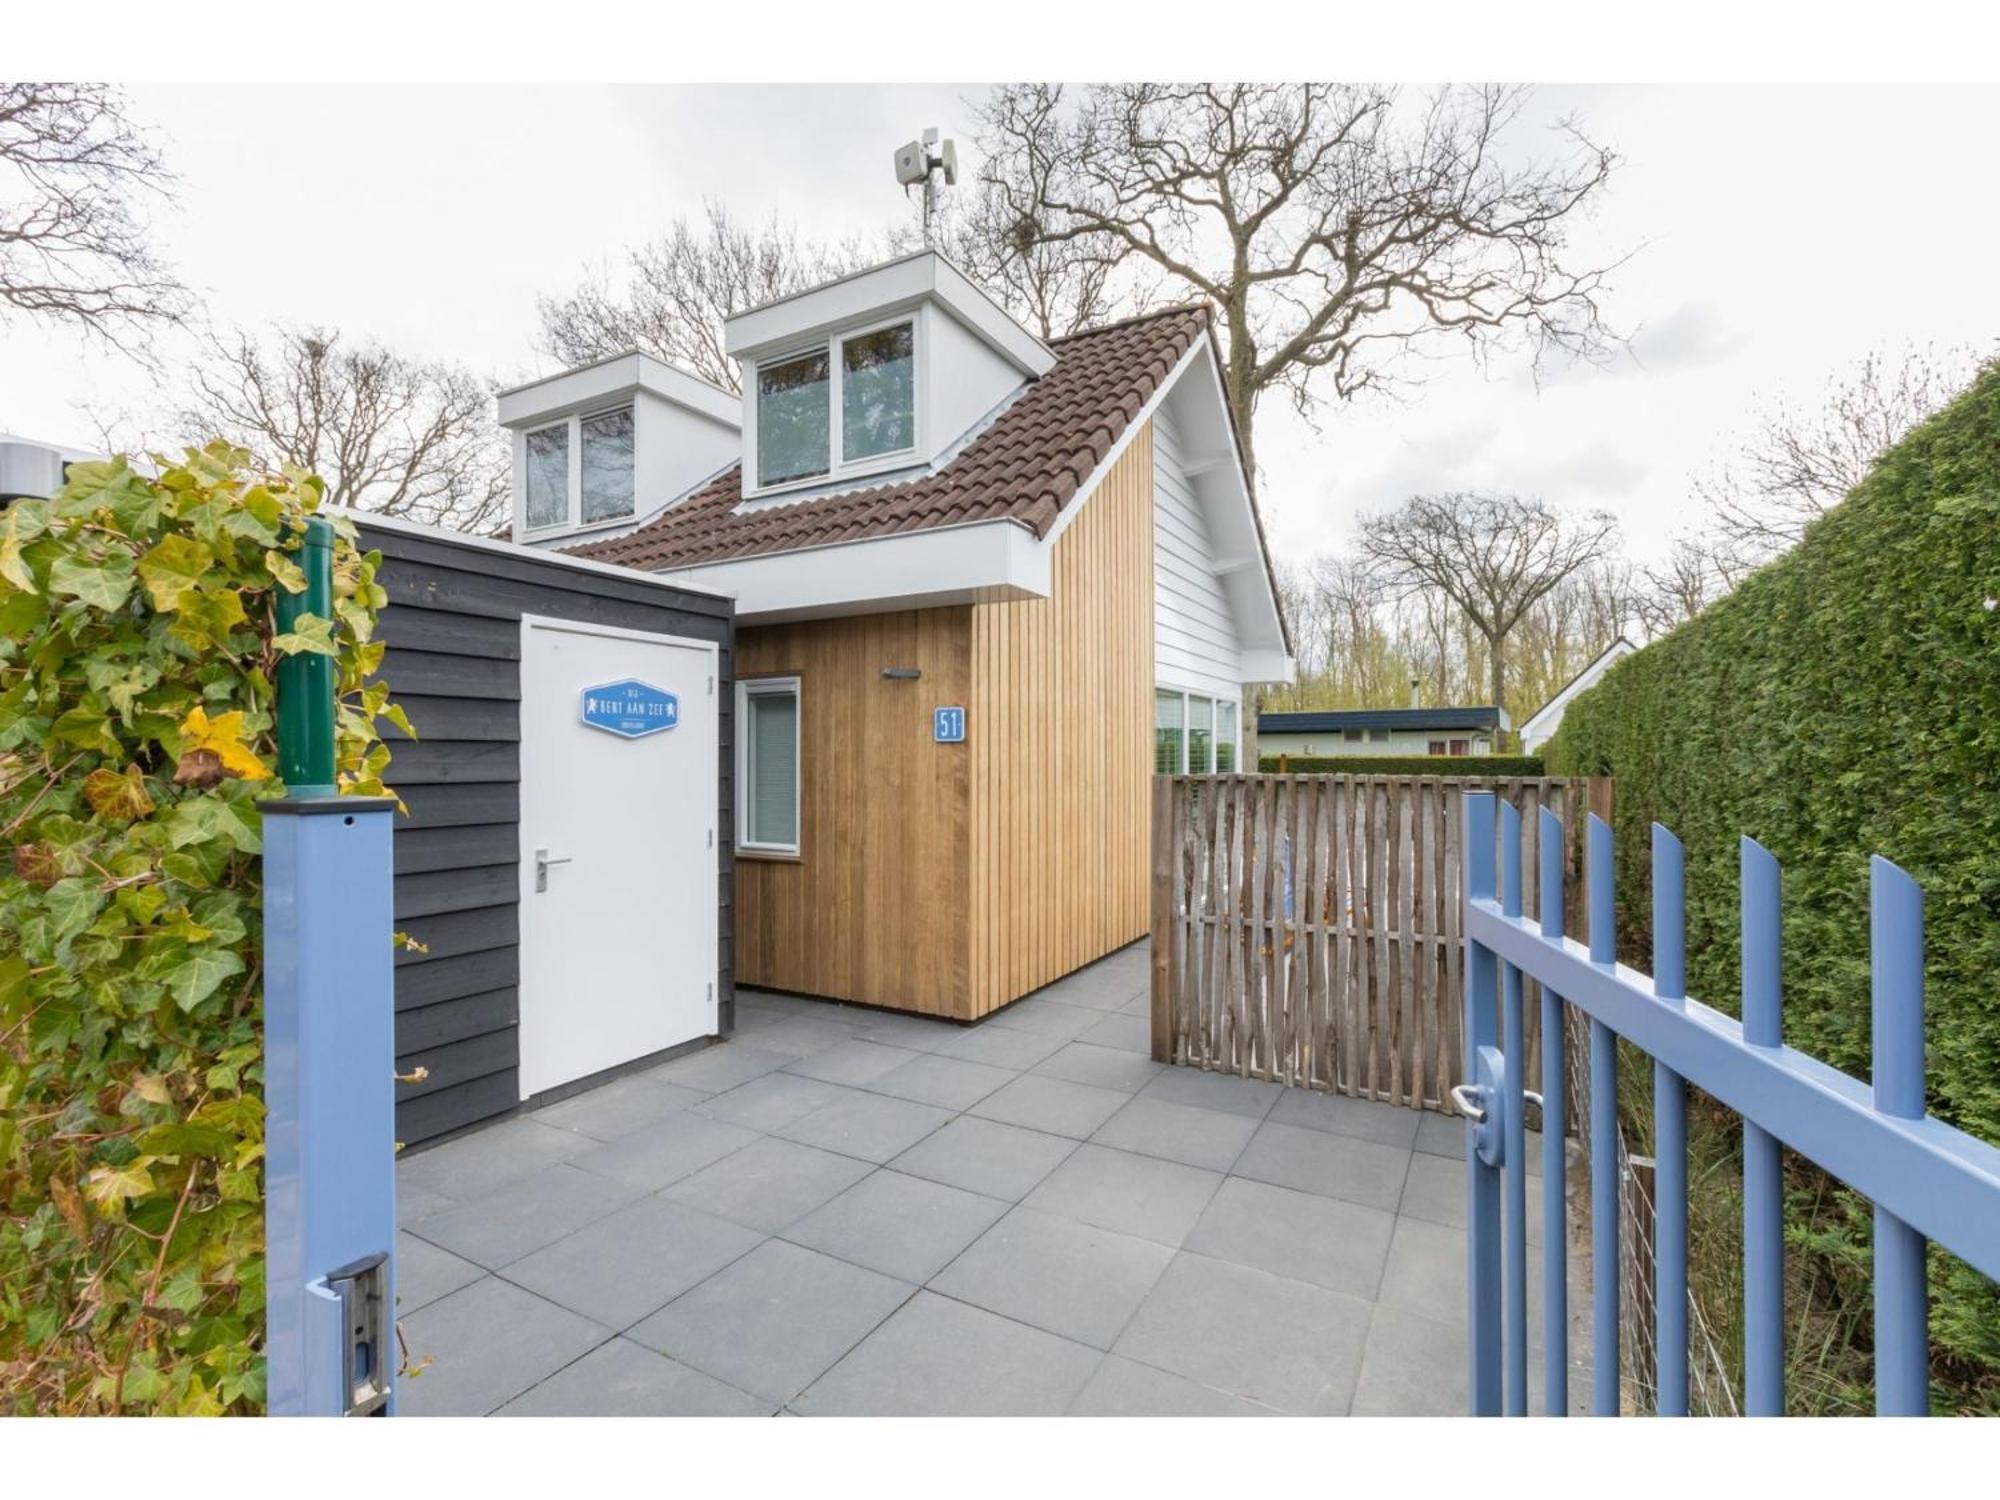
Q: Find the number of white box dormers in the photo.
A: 2